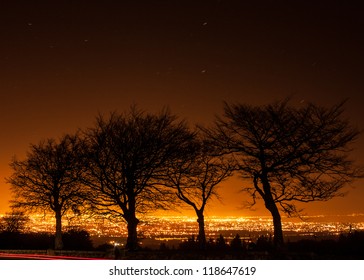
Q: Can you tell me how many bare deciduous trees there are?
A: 4